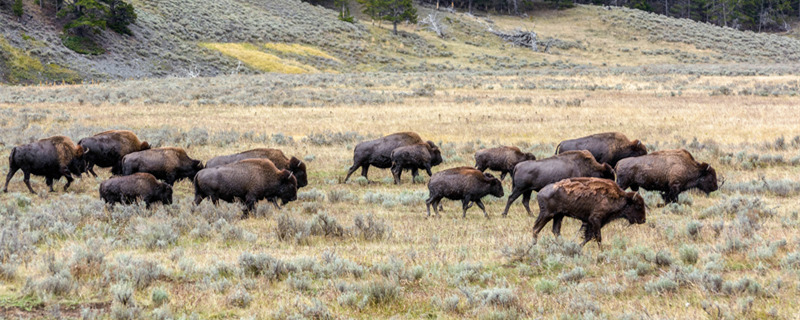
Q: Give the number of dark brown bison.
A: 14